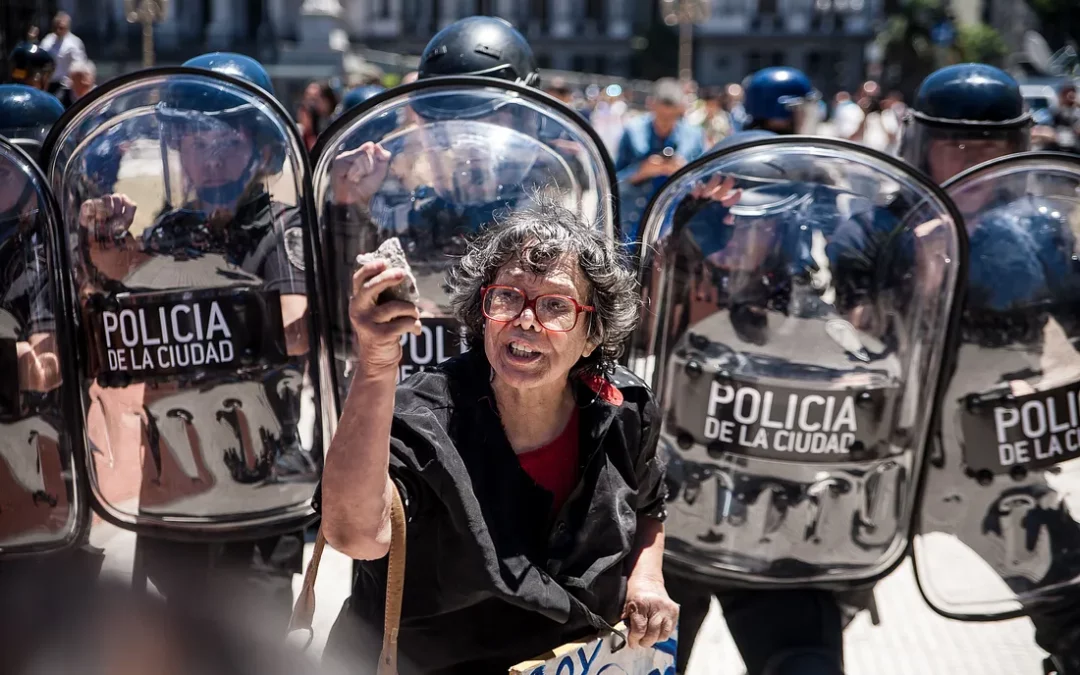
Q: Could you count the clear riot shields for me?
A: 5